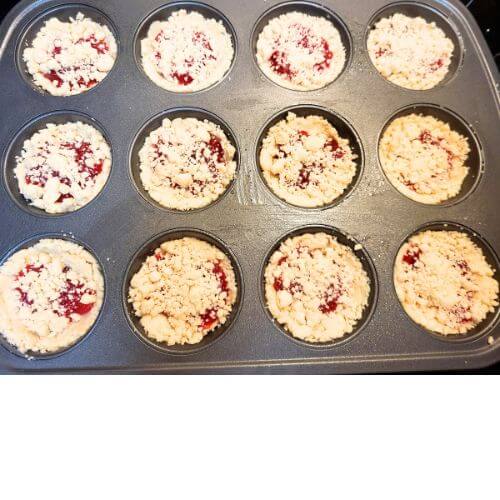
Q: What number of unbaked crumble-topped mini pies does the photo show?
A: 12